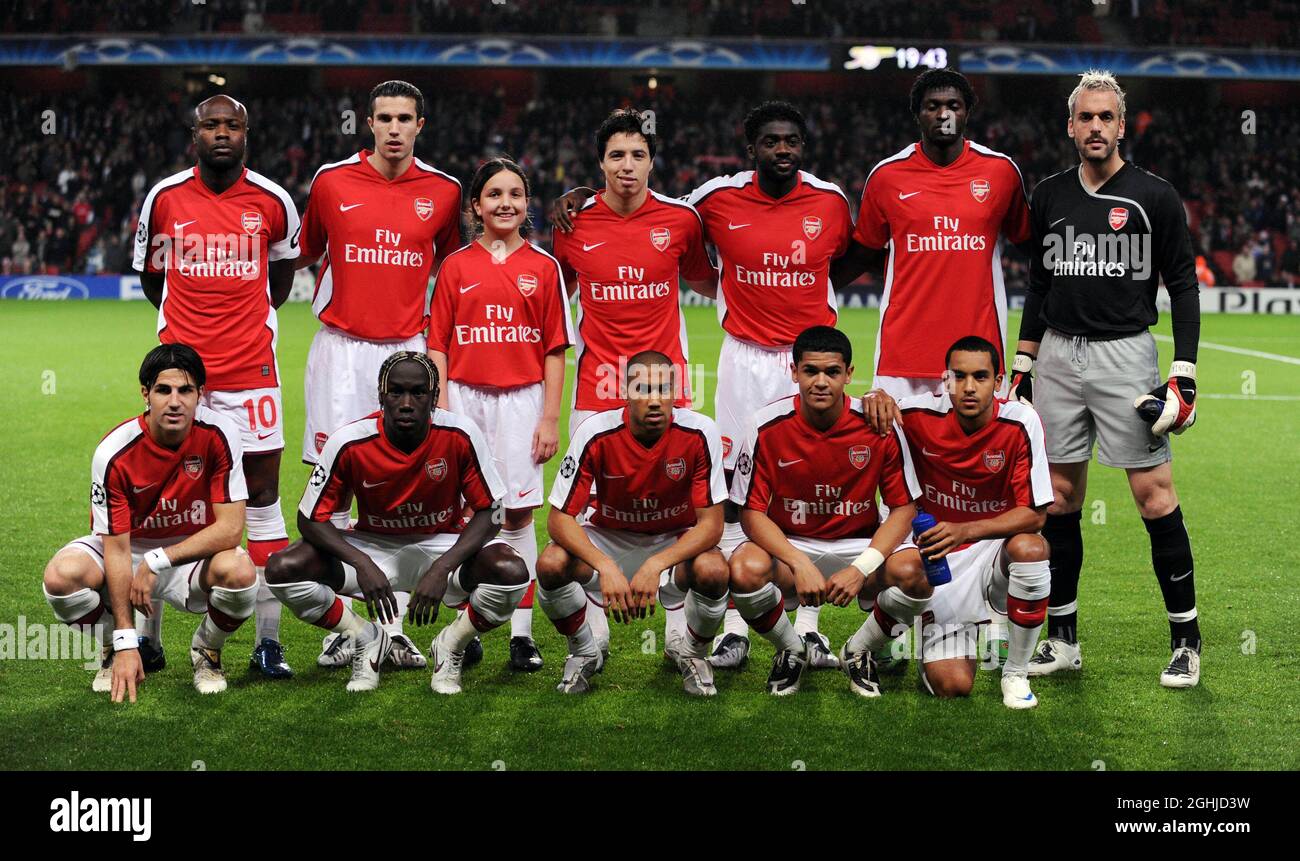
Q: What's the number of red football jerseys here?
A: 11